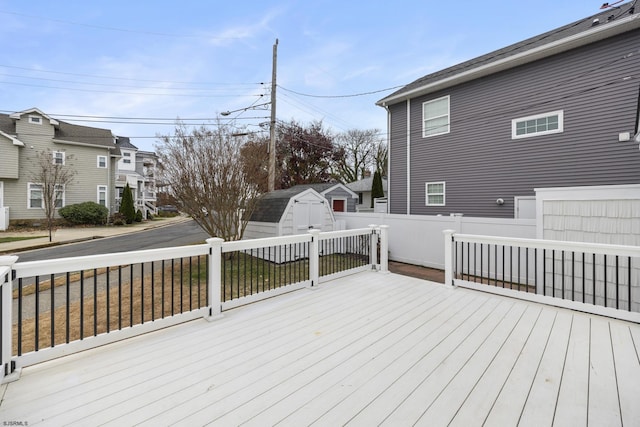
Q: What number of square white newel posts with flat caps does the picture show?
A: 6